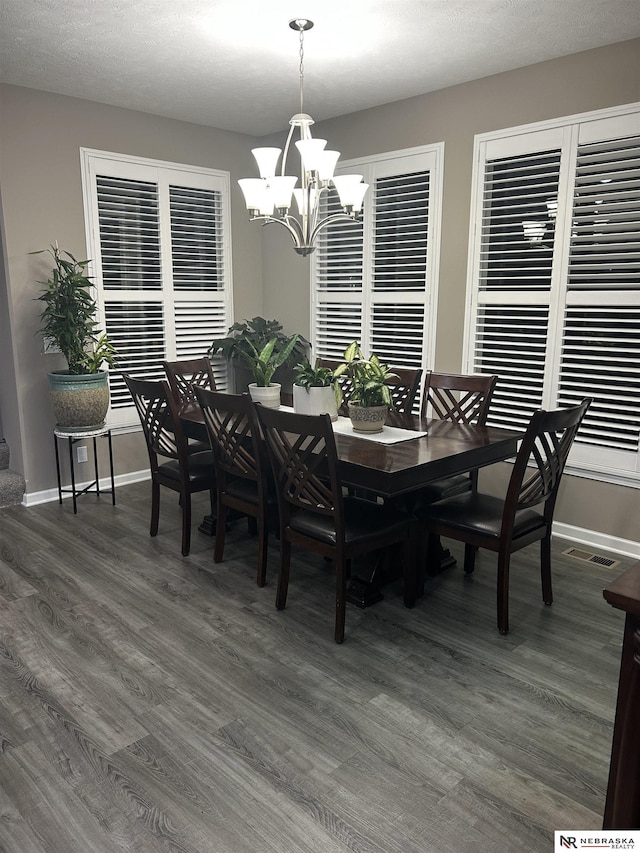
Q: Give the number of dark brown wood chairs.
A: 8